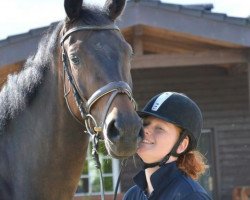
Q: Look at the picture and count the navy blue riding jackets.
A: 1